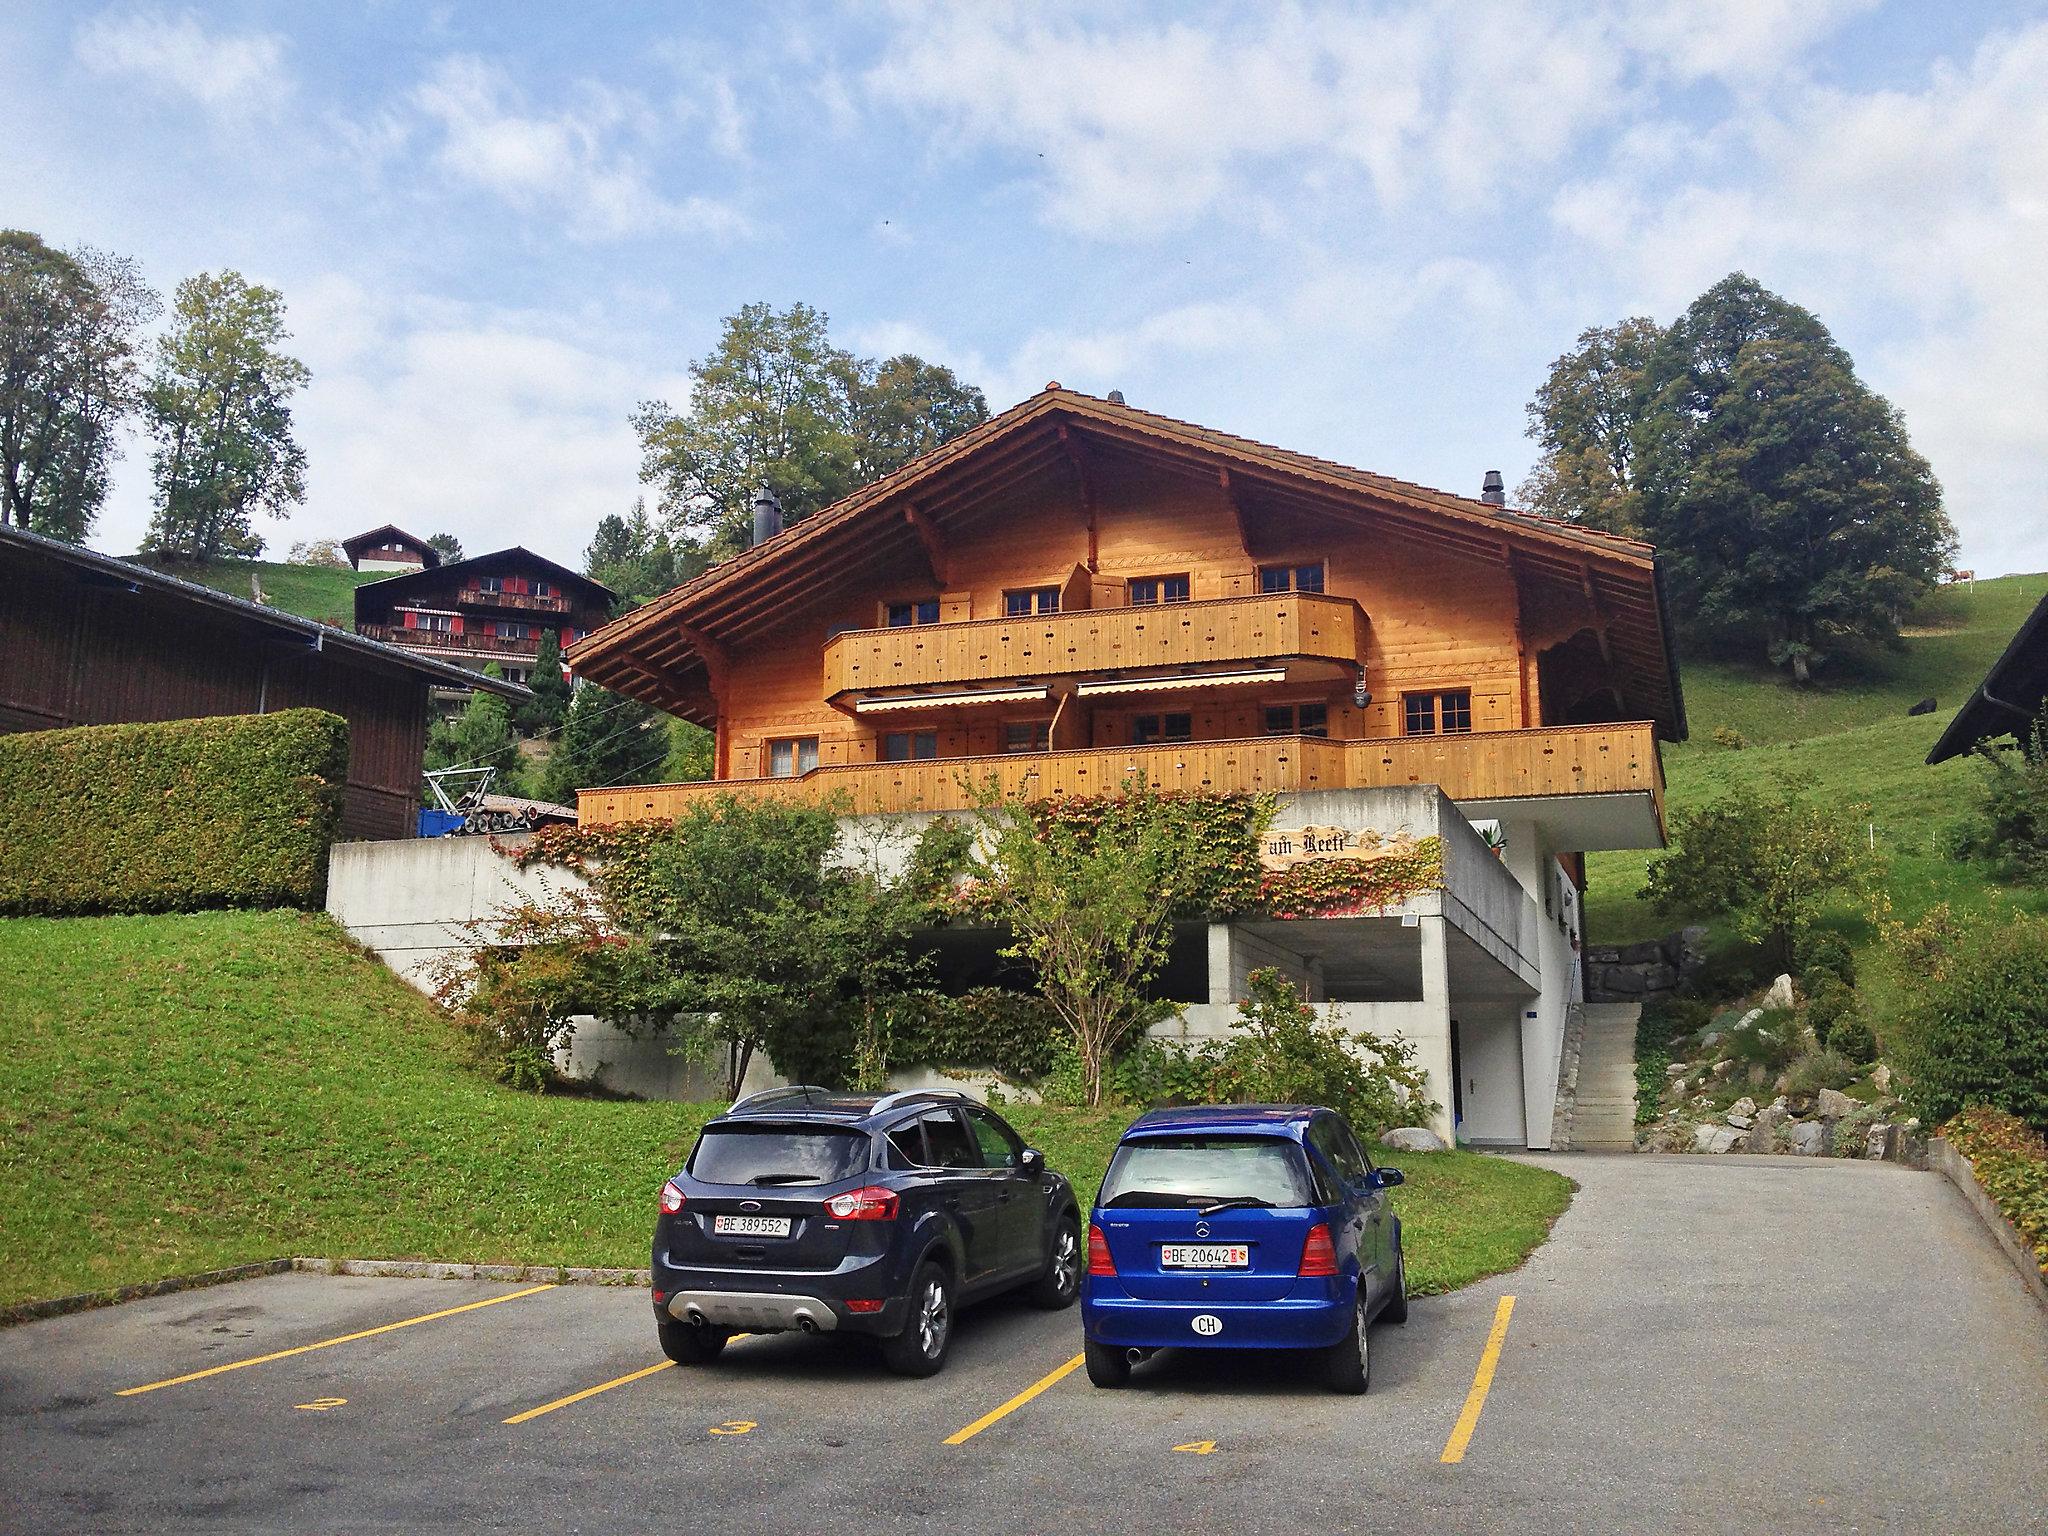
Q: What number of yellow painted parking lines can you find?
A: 4